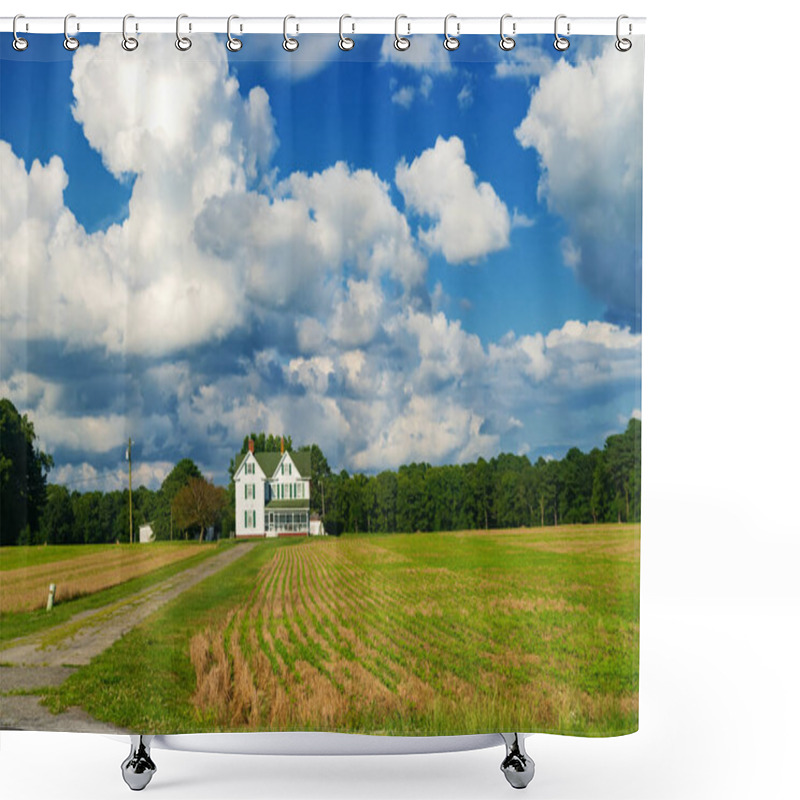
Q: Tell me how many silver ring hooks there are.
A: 12